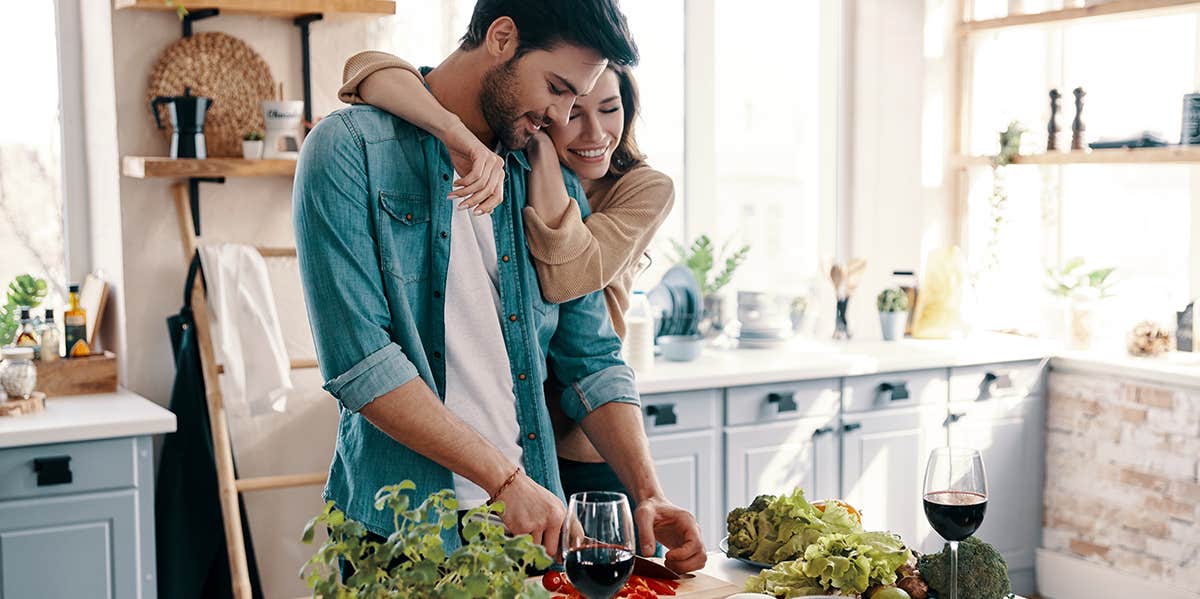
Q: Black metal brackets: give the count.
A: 3